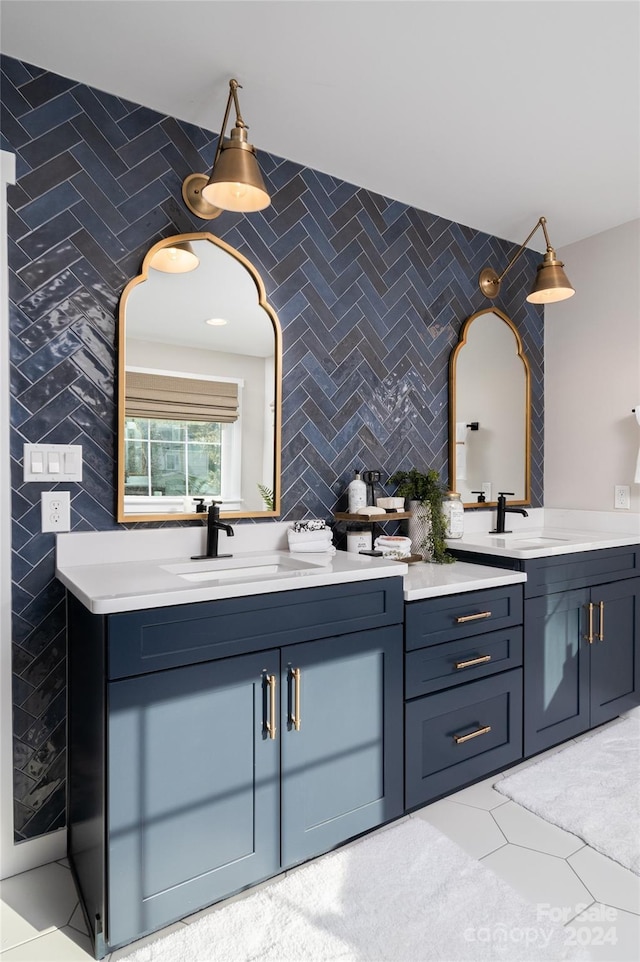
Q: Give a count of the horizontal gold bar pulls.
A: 3